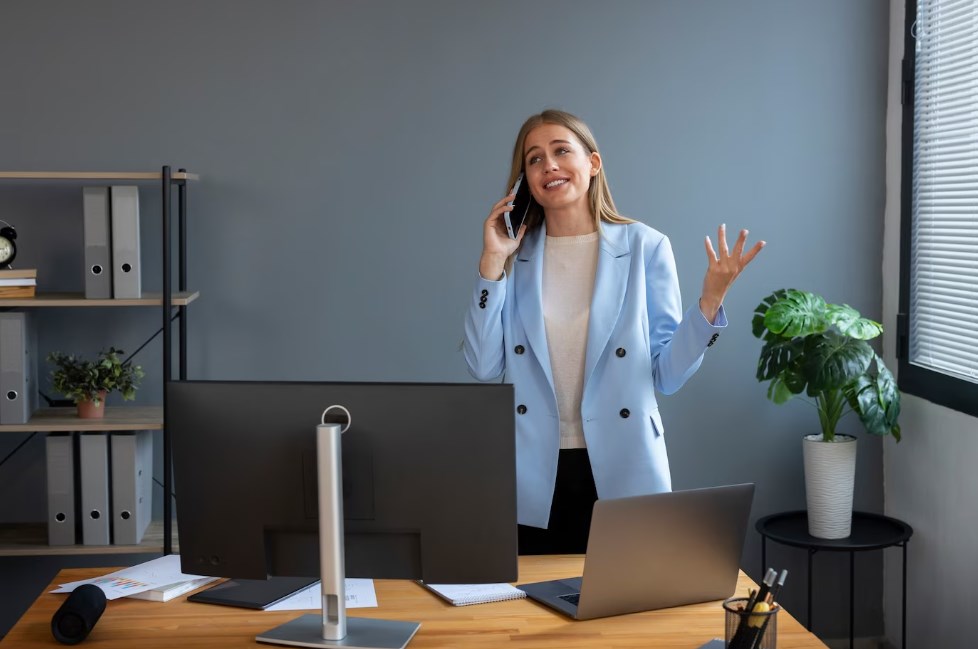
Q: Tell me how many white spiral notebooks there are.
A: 1